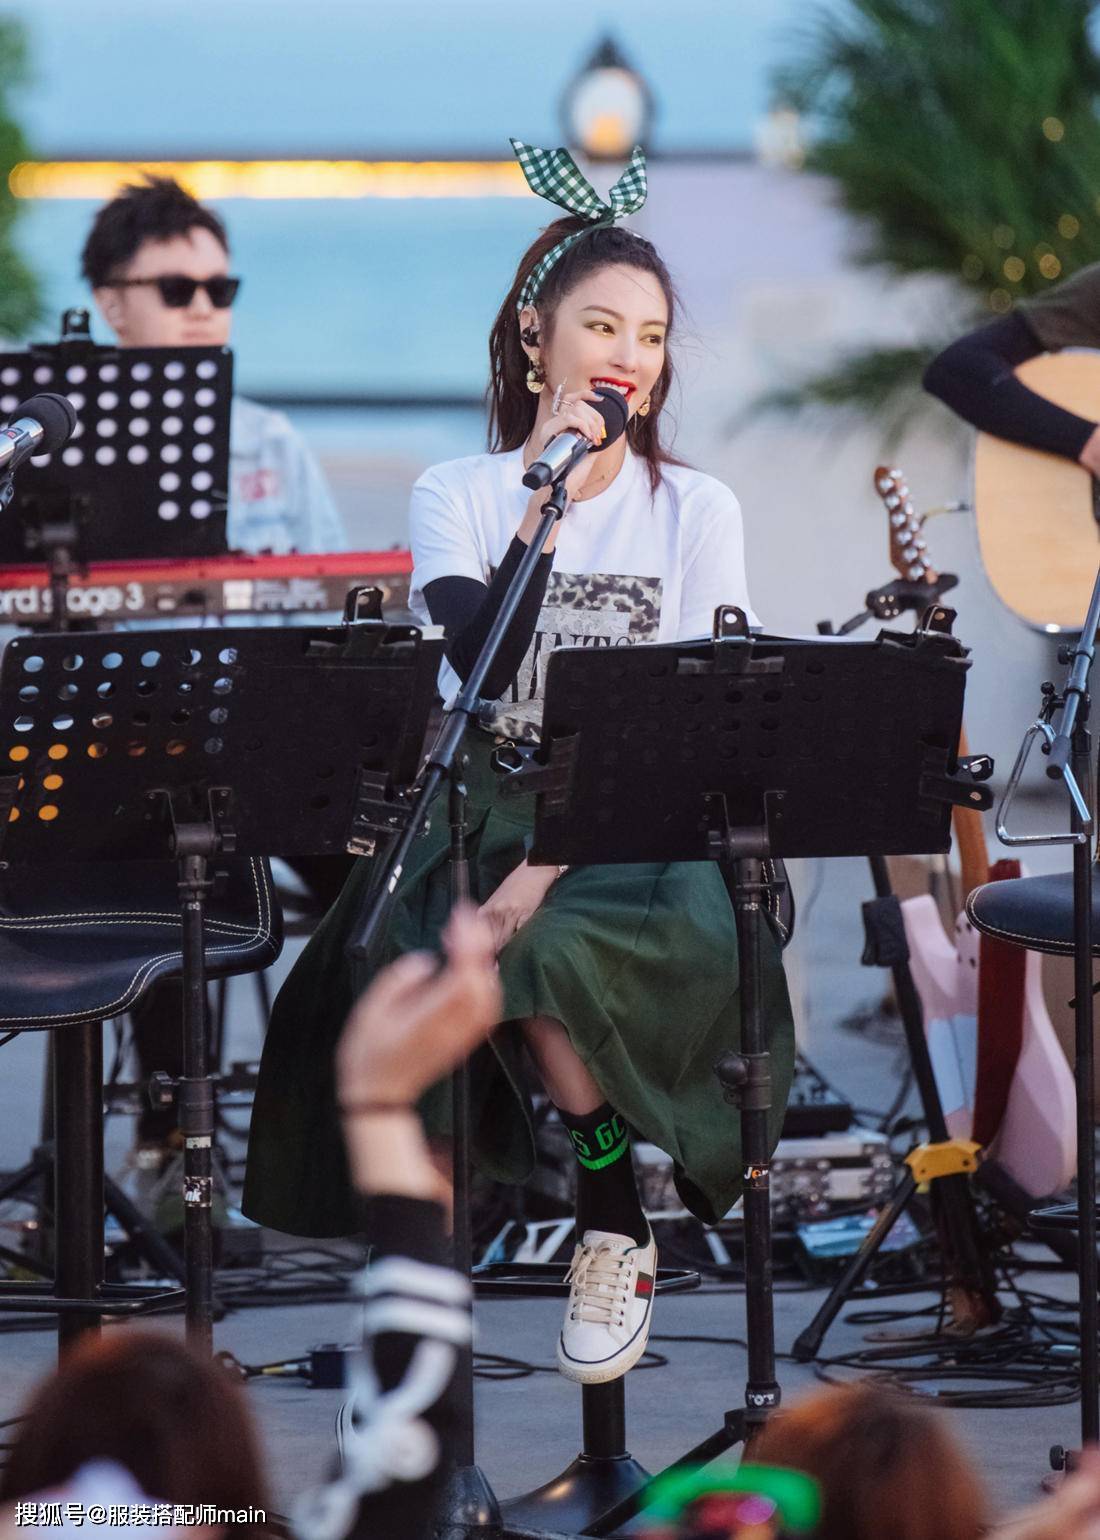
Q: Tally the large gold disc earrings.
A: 2